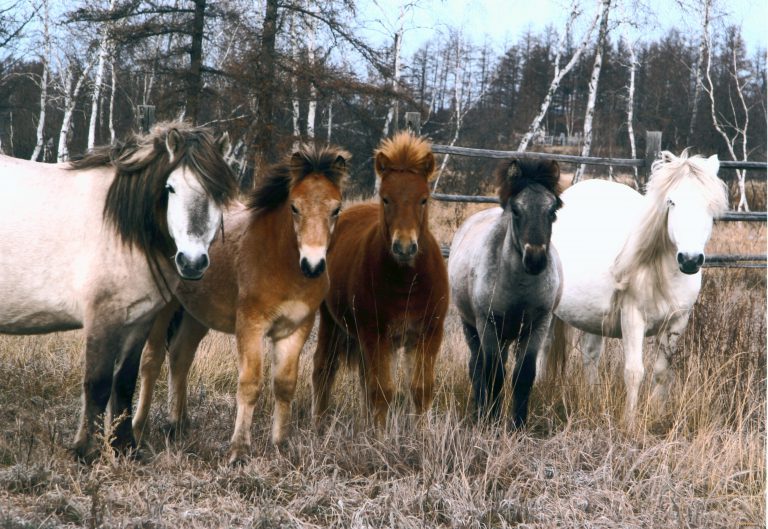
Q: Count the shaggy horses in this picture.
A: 5